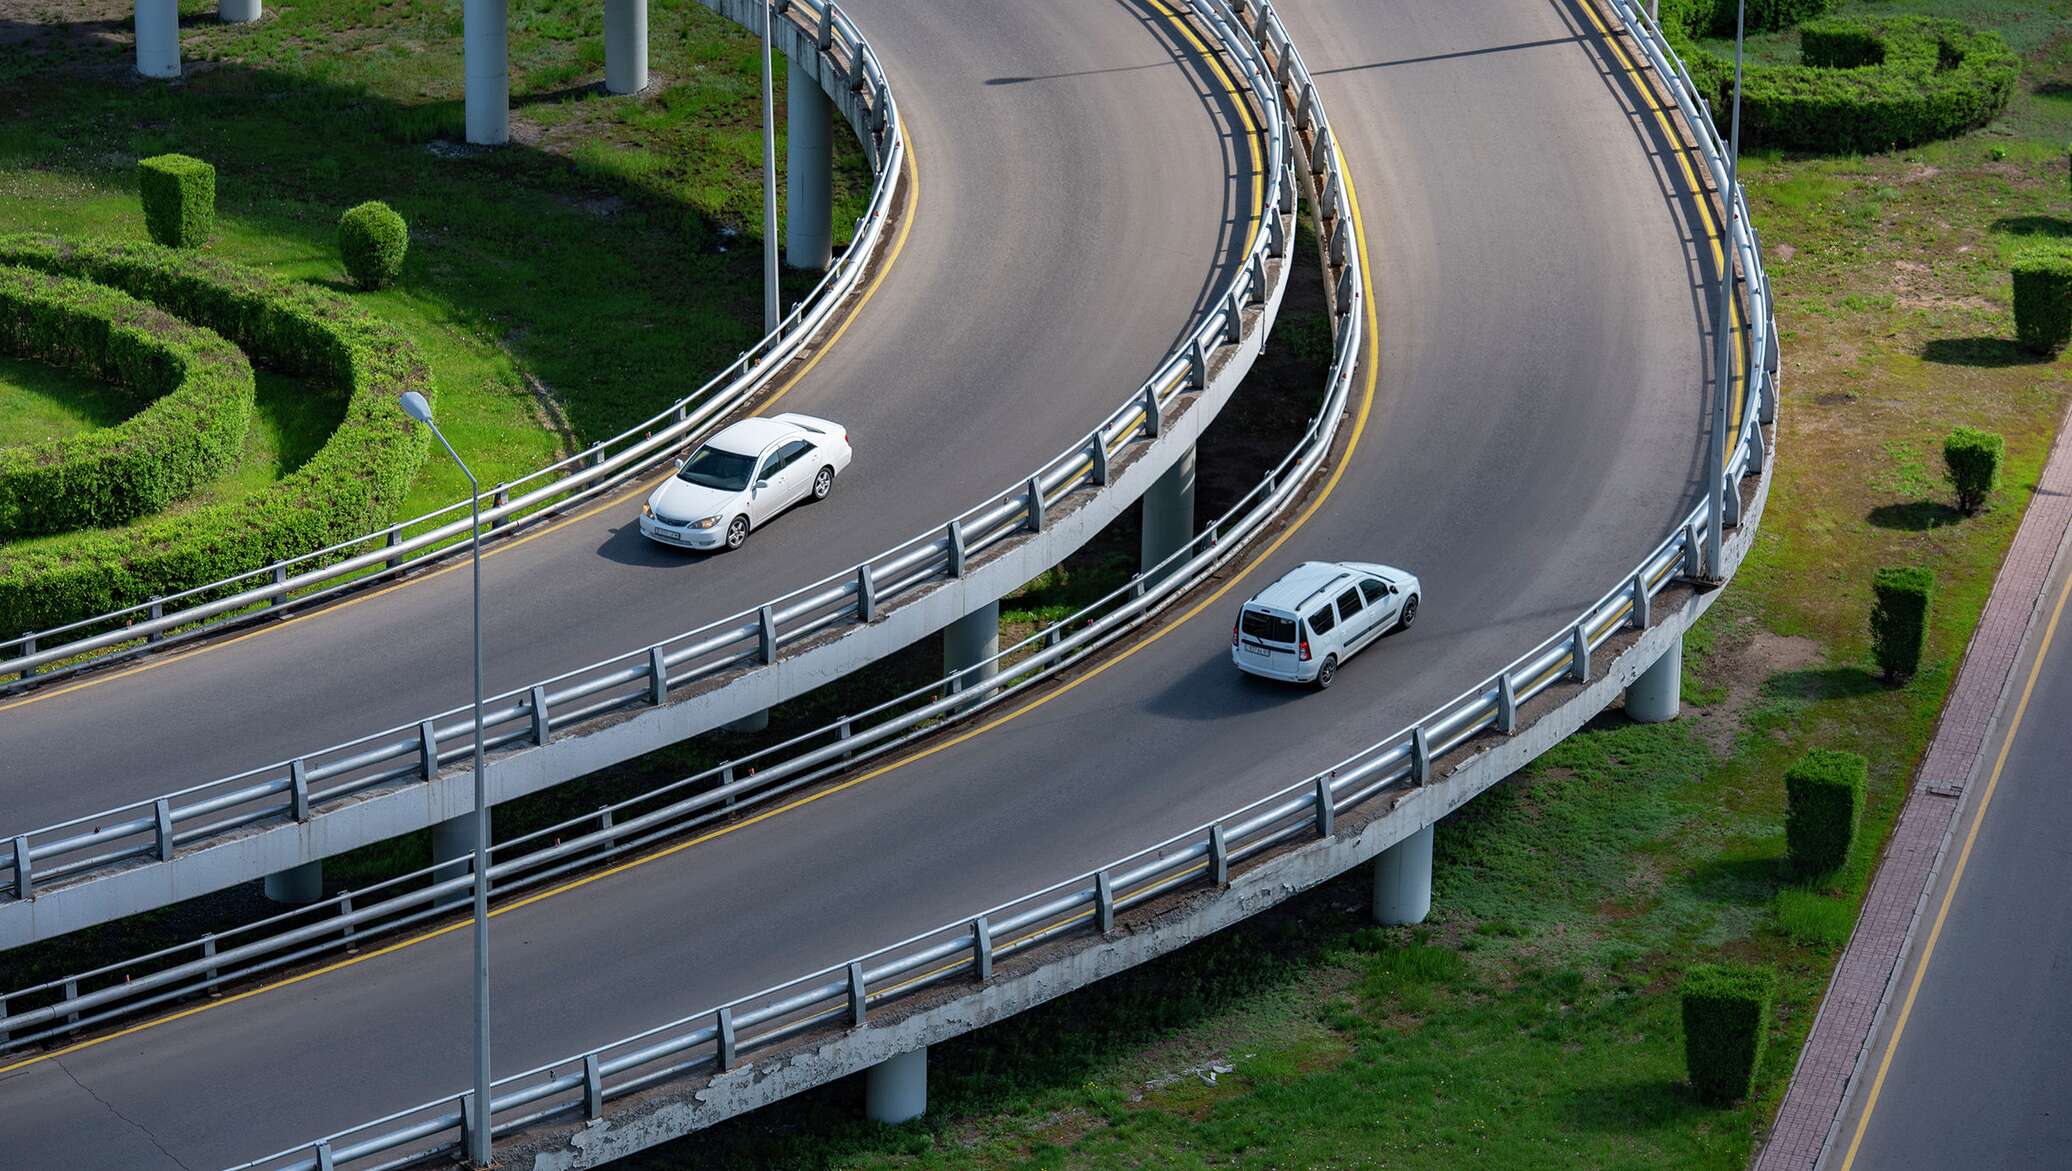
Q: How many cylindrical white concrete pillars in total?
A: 13